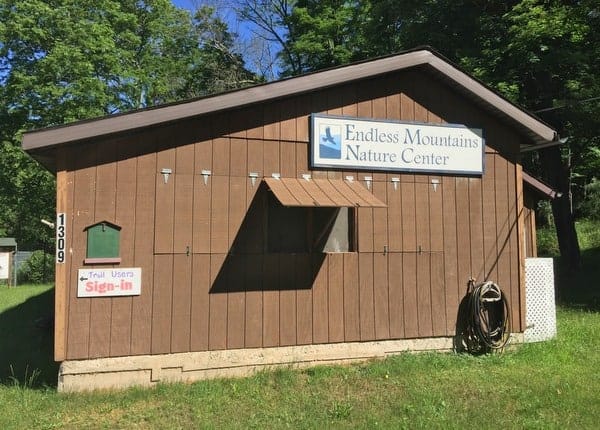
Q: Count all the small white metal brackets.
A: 9